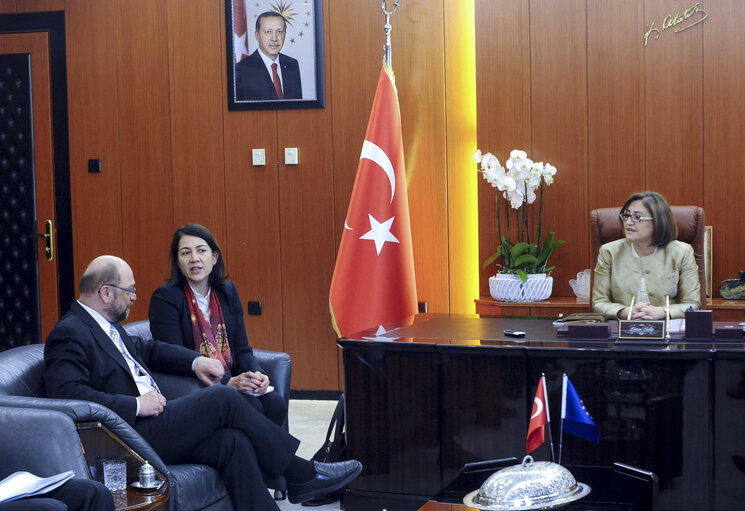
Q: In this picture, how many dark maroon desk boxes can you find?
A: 3